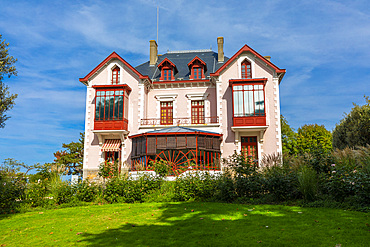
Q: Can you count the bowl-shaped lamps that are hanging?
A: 0